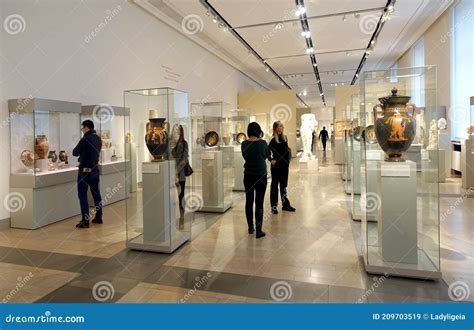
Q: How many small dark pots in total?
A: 2